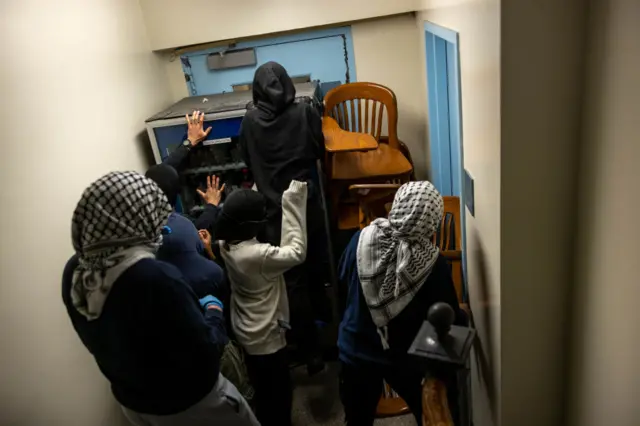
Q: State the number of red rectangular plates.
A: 0